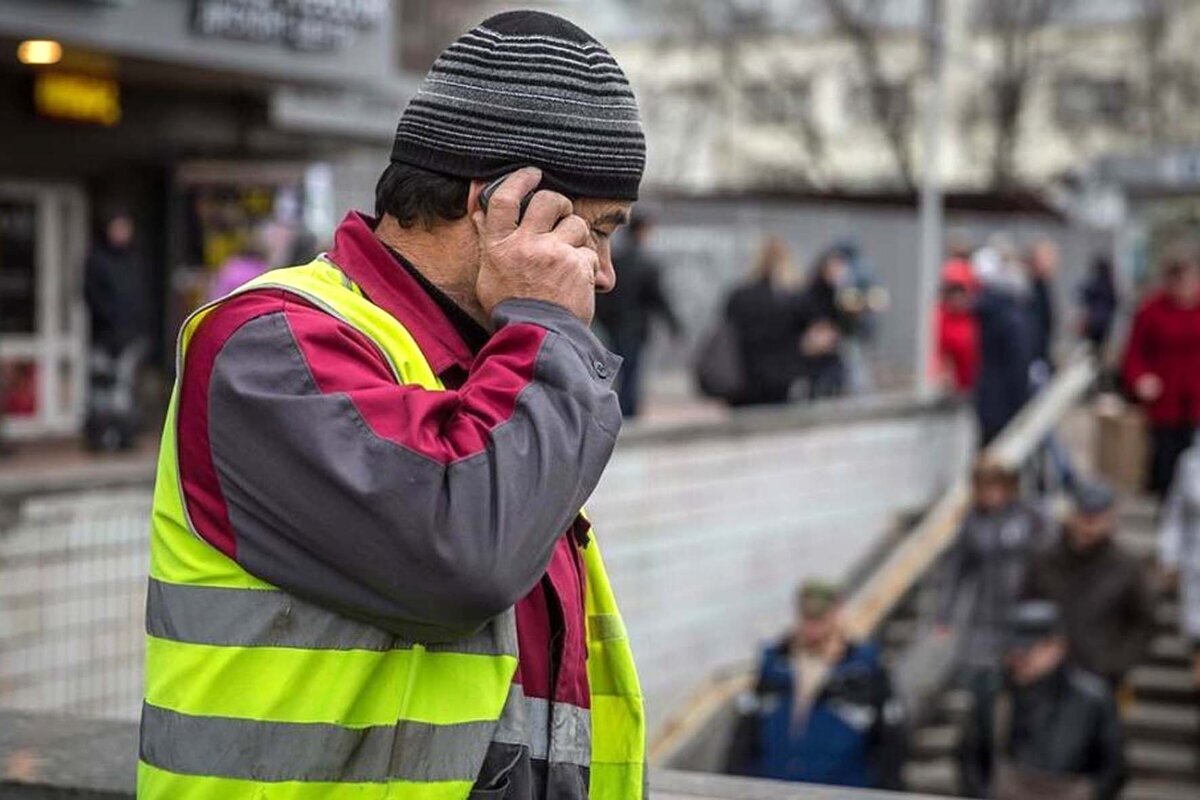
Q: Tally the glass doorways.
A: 1